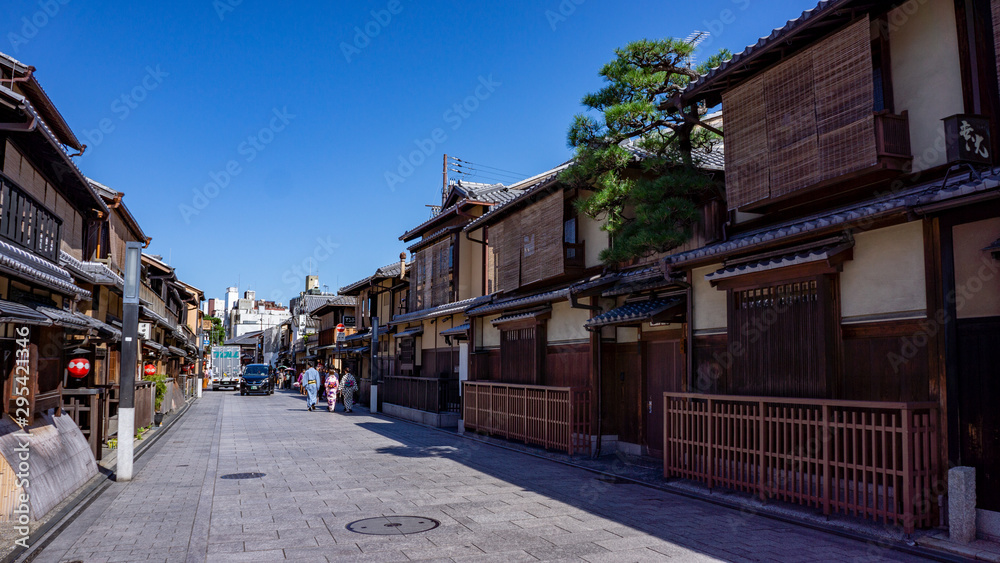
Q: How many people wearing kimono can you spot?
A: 3